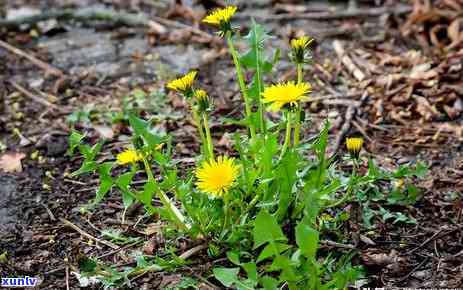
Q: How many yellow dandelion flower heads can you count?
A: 8